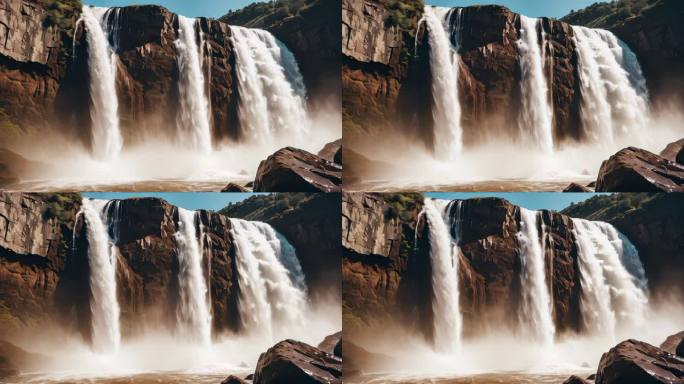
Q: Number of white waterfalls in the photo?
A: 12